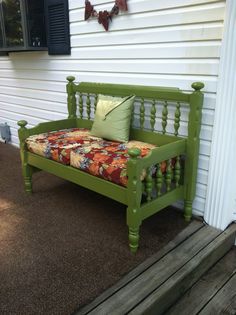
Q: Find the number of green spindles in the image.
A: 11